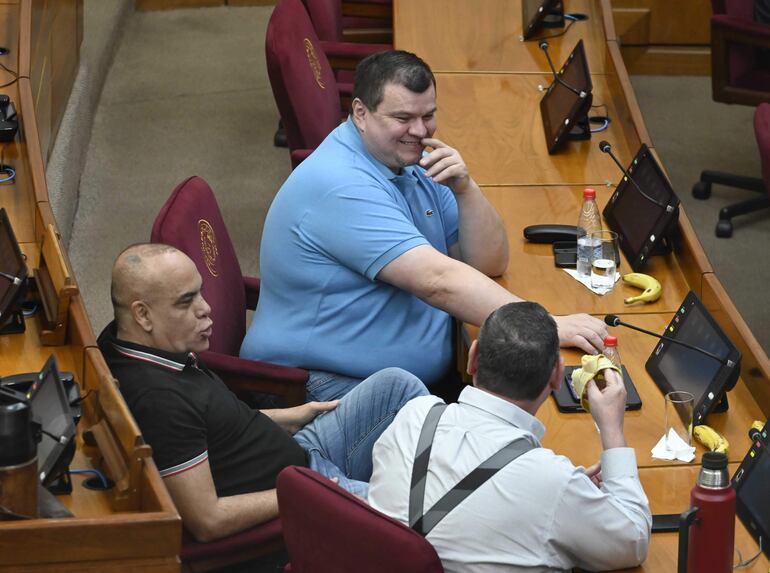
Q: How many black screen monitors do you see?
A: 7